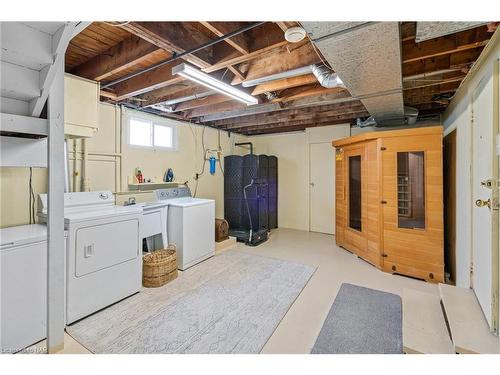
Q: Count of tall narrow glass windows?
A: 2